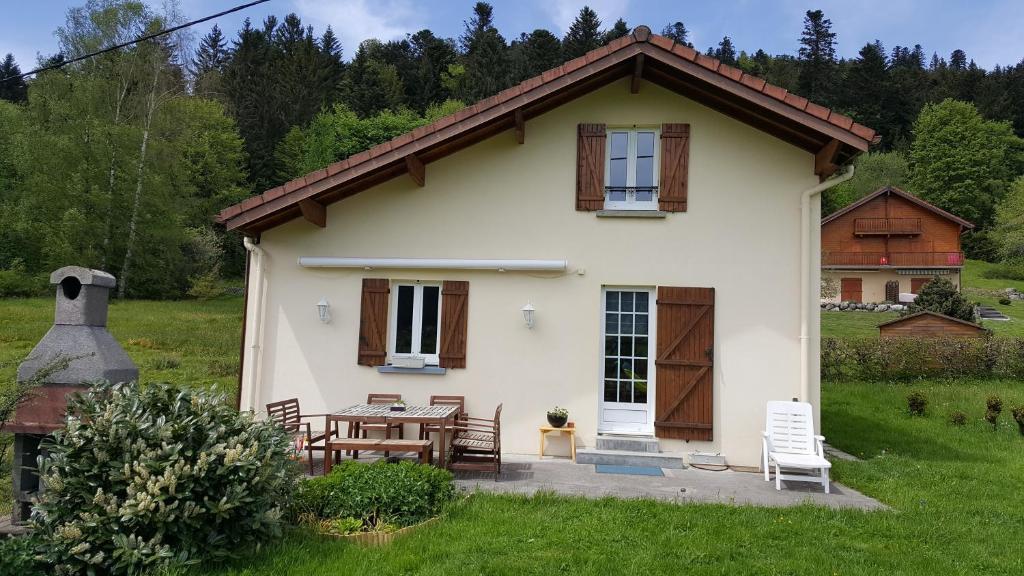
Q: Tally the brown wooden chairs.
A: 4